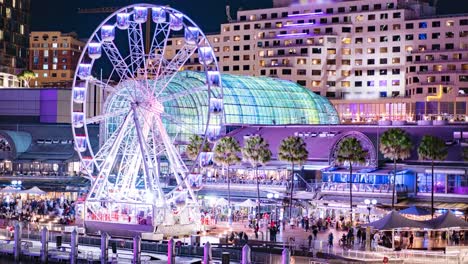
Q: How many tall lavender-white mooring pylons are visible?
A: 9